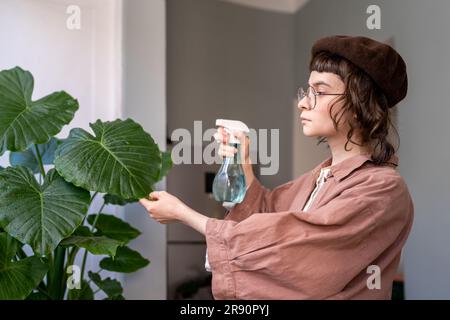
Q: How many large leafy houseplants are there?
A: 1